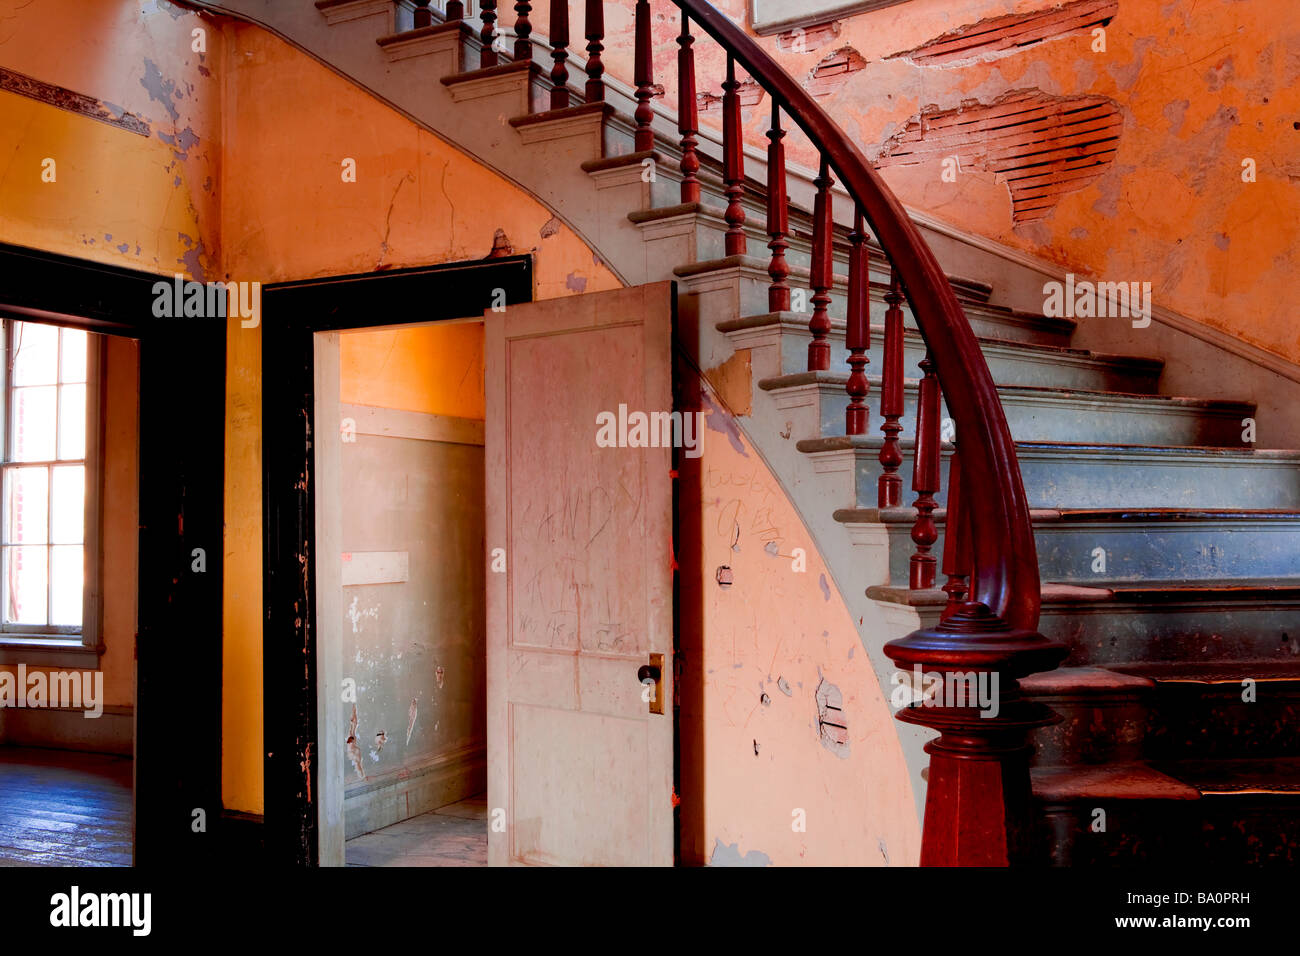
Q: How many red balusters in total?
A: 15